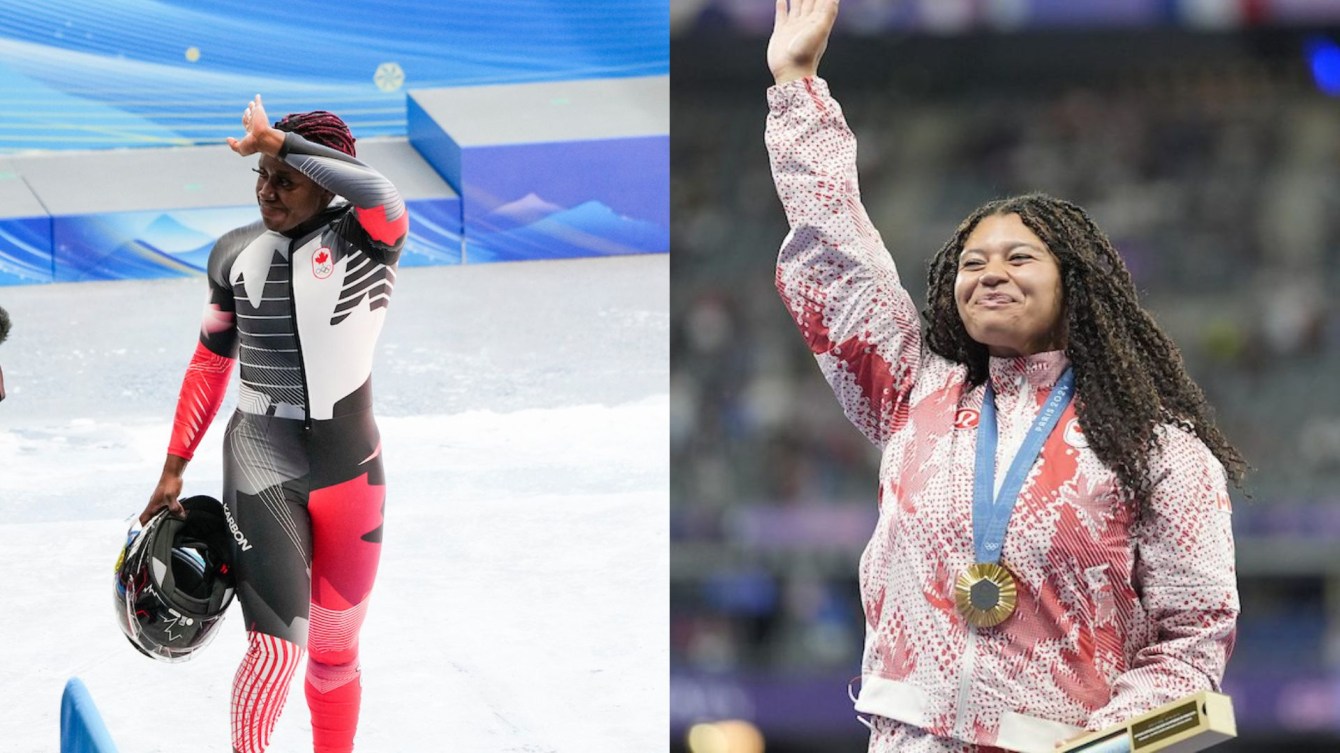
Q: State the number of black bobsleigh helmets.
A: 1